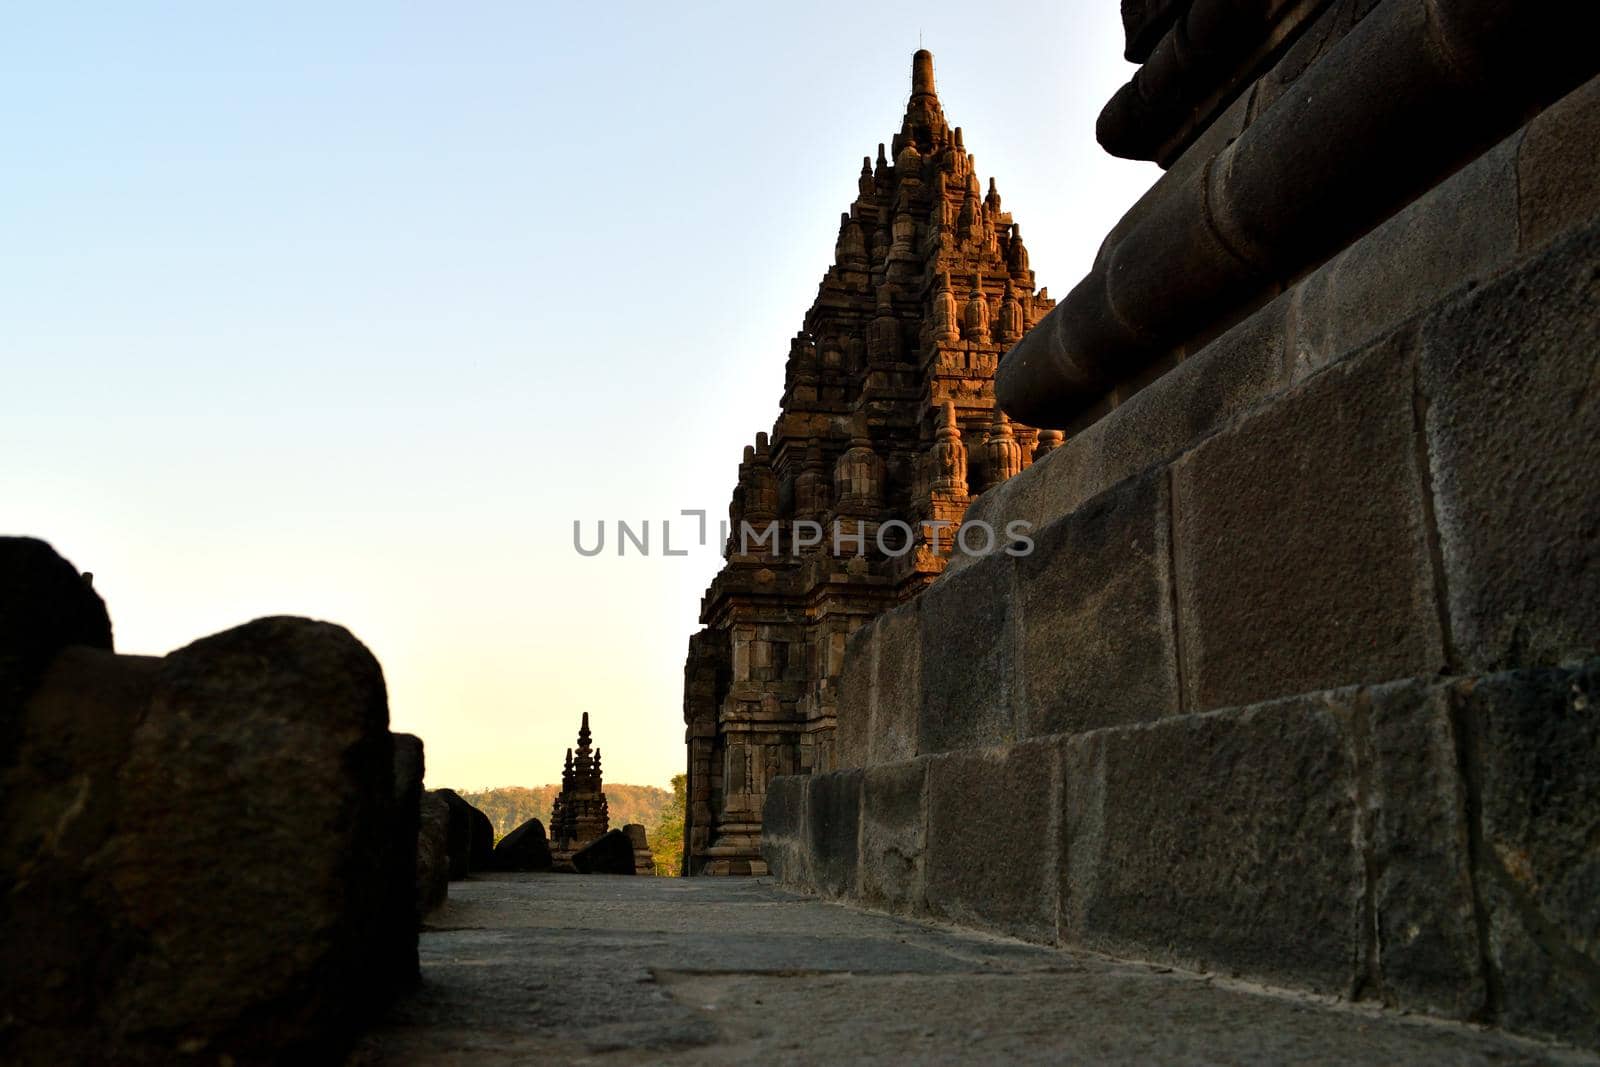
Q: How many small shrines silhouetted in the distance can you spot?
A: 1